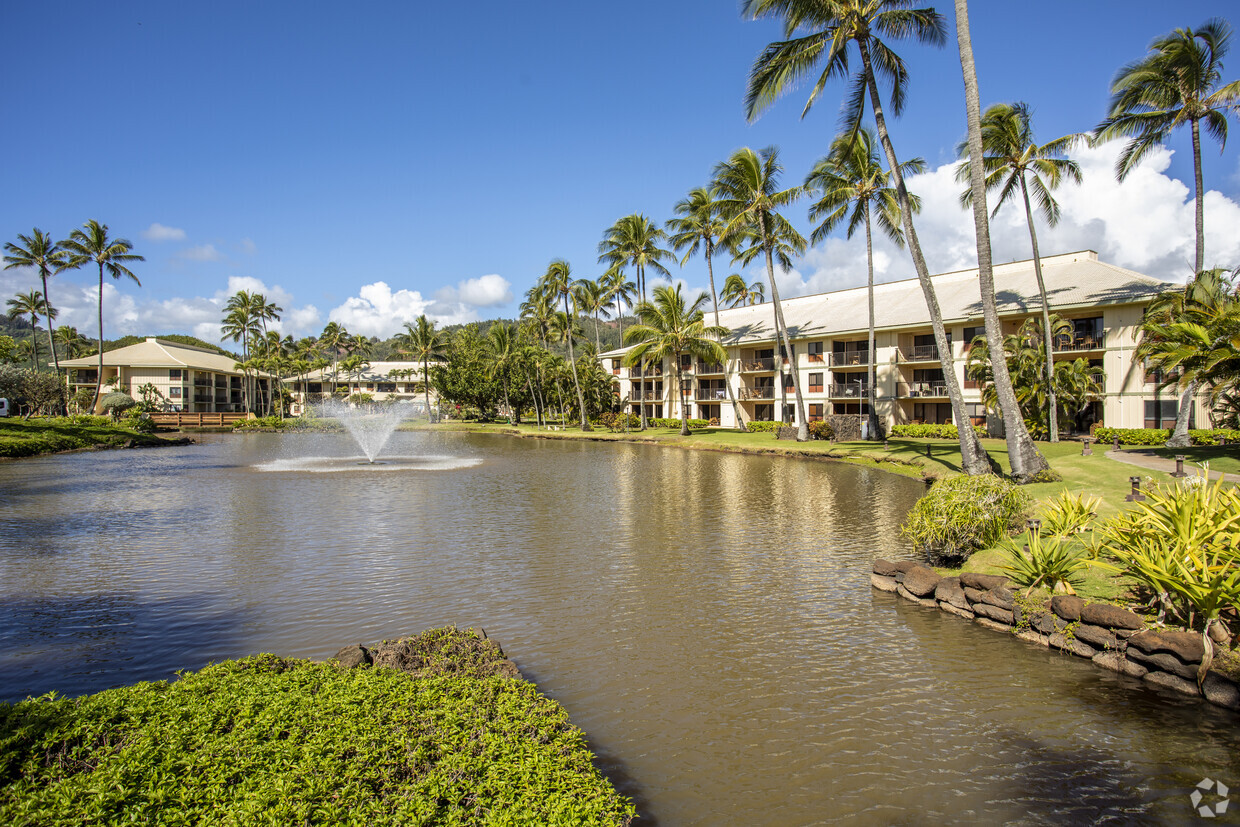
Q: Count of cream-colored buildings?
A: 3